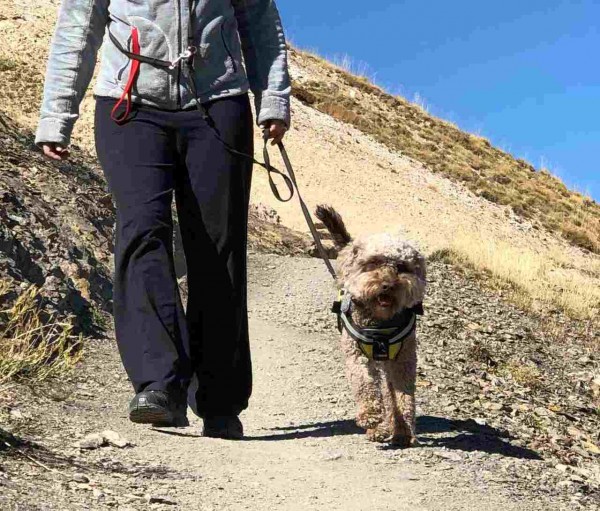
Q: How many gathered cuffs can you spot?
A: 2